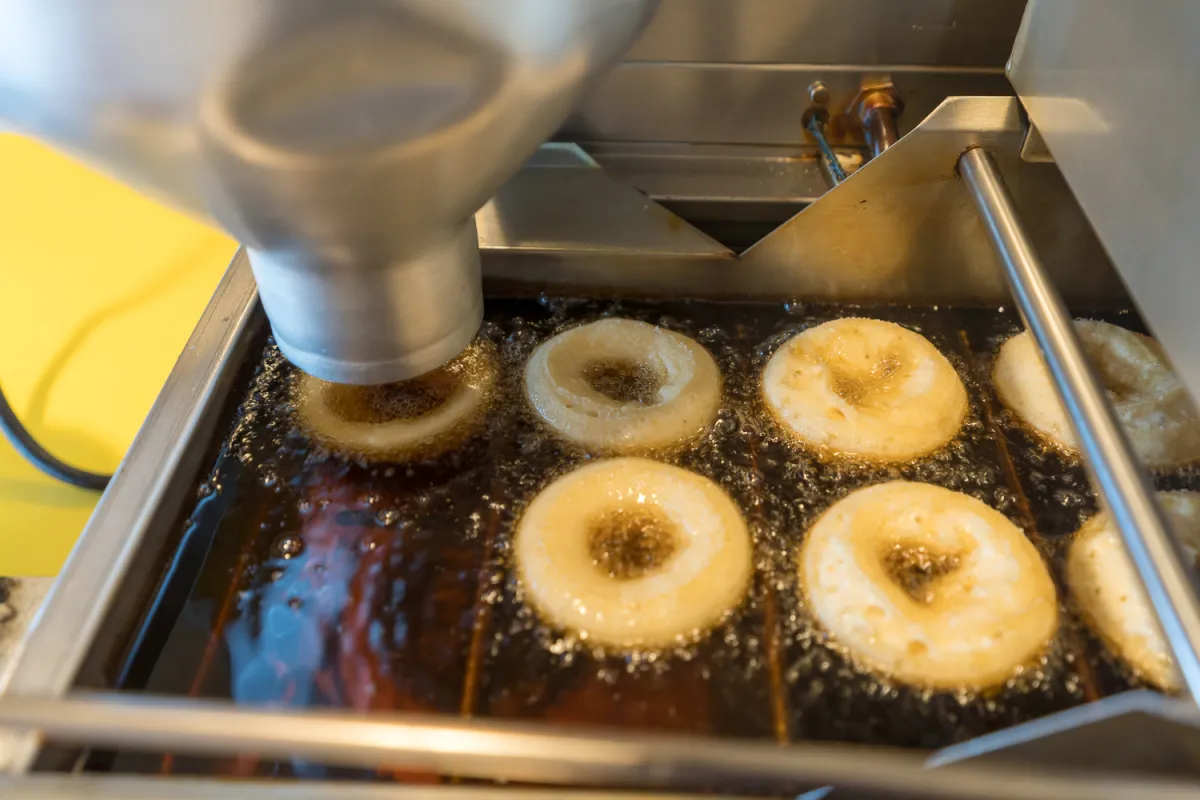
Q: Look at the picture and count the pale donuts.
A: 7